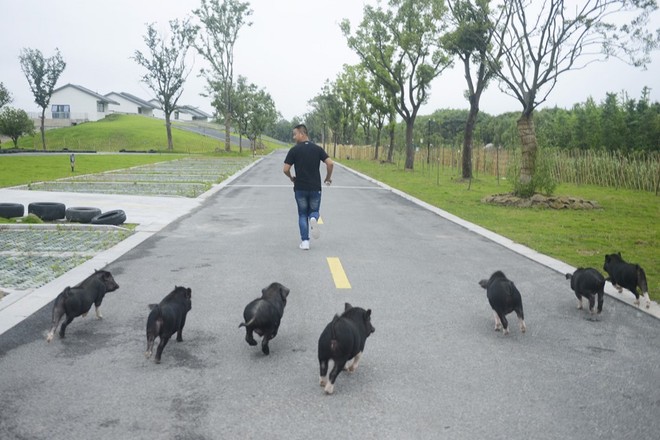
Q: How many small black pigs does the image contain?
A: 7